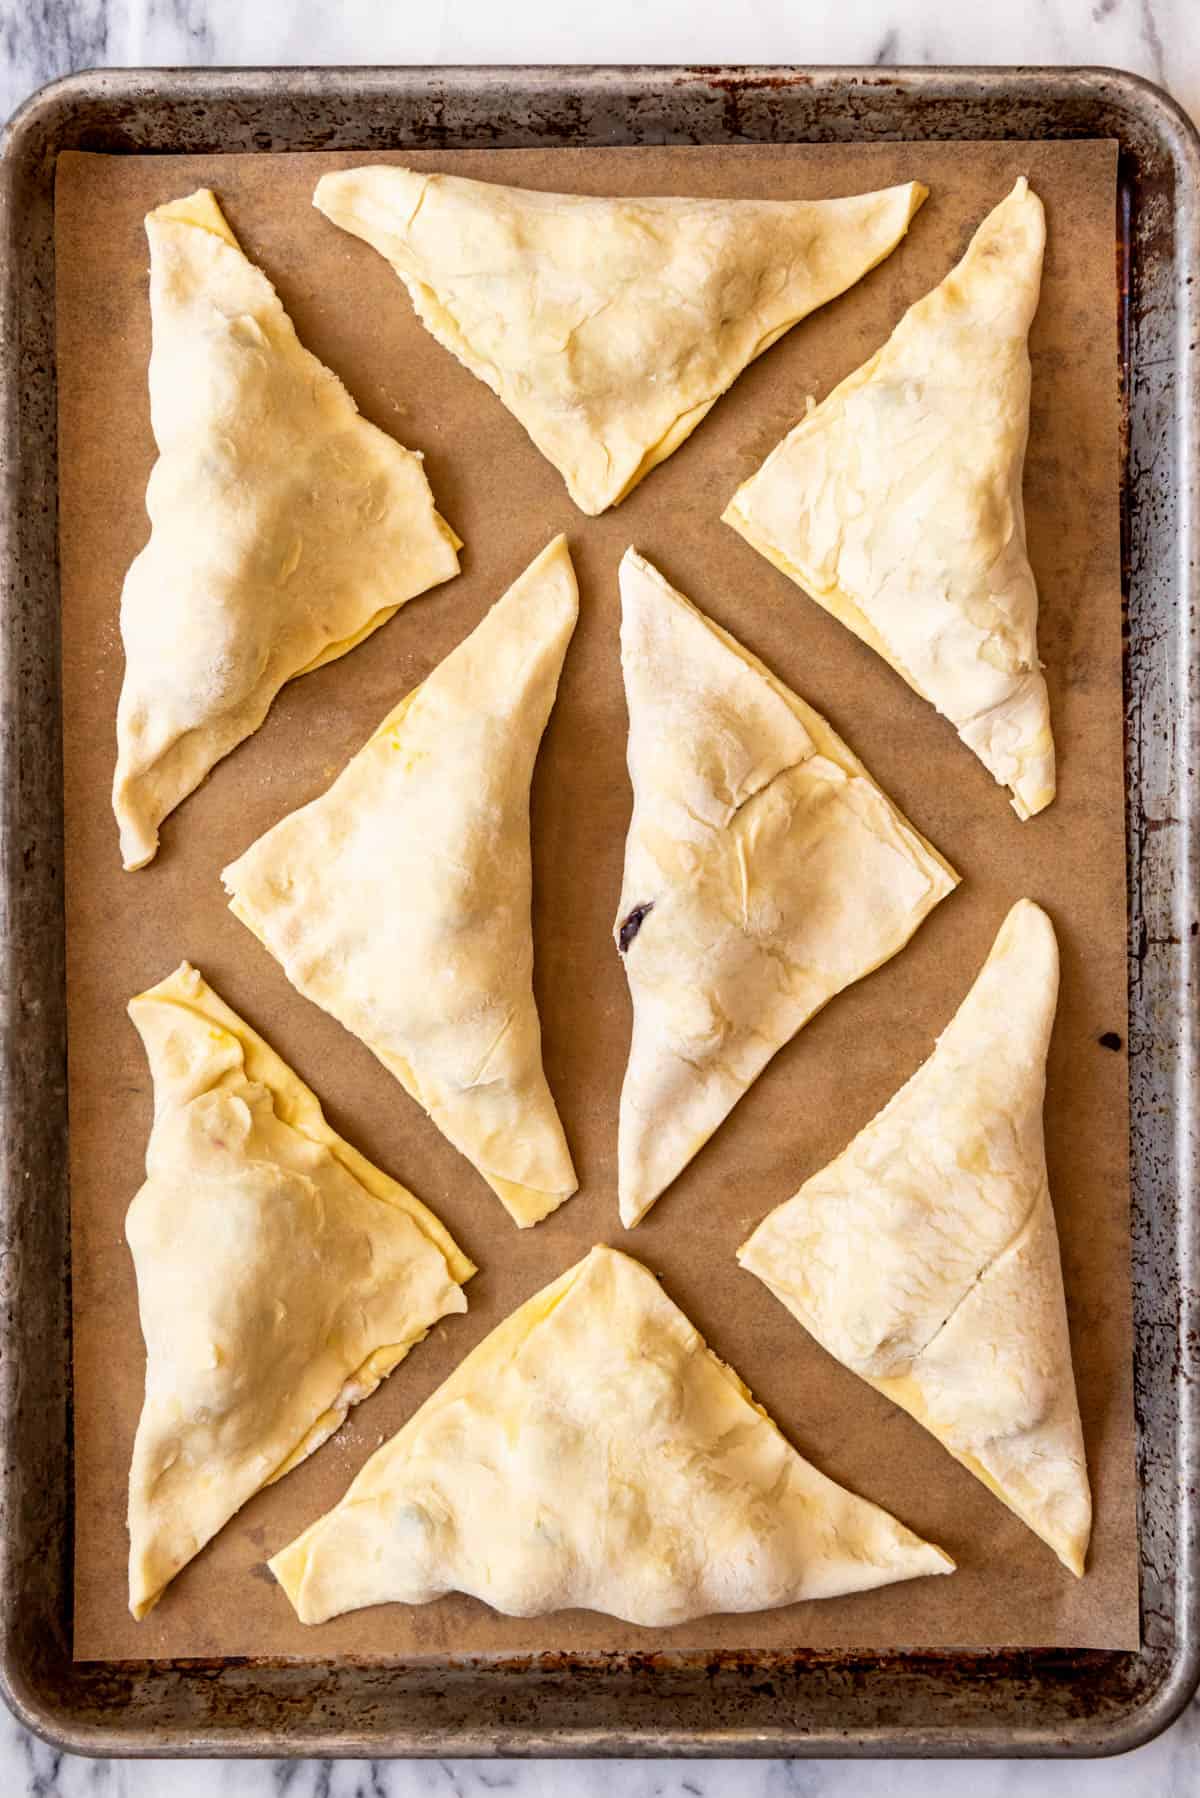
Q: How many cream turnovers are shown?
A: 8